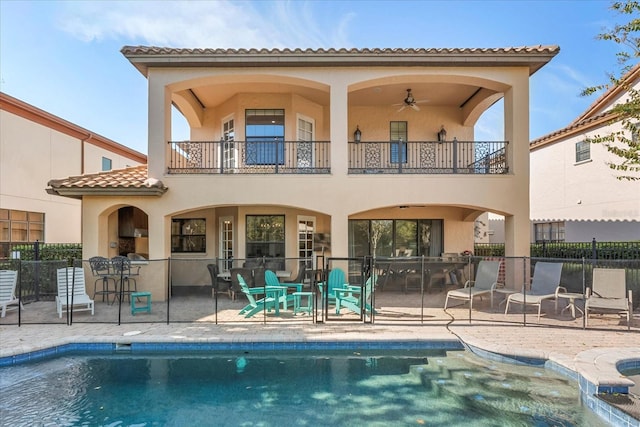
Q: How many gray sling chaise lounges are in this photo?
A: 3